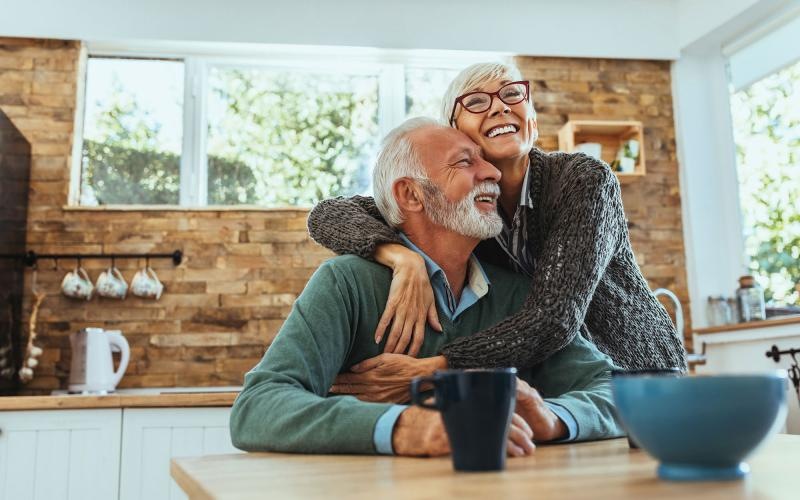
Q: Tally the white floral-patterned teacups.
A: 3